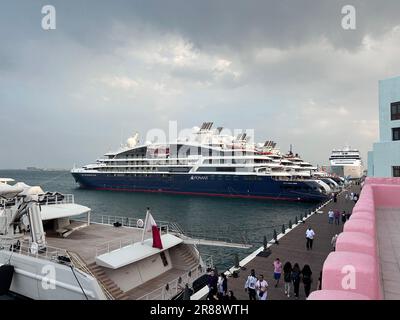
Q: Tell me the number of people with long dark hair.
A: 3